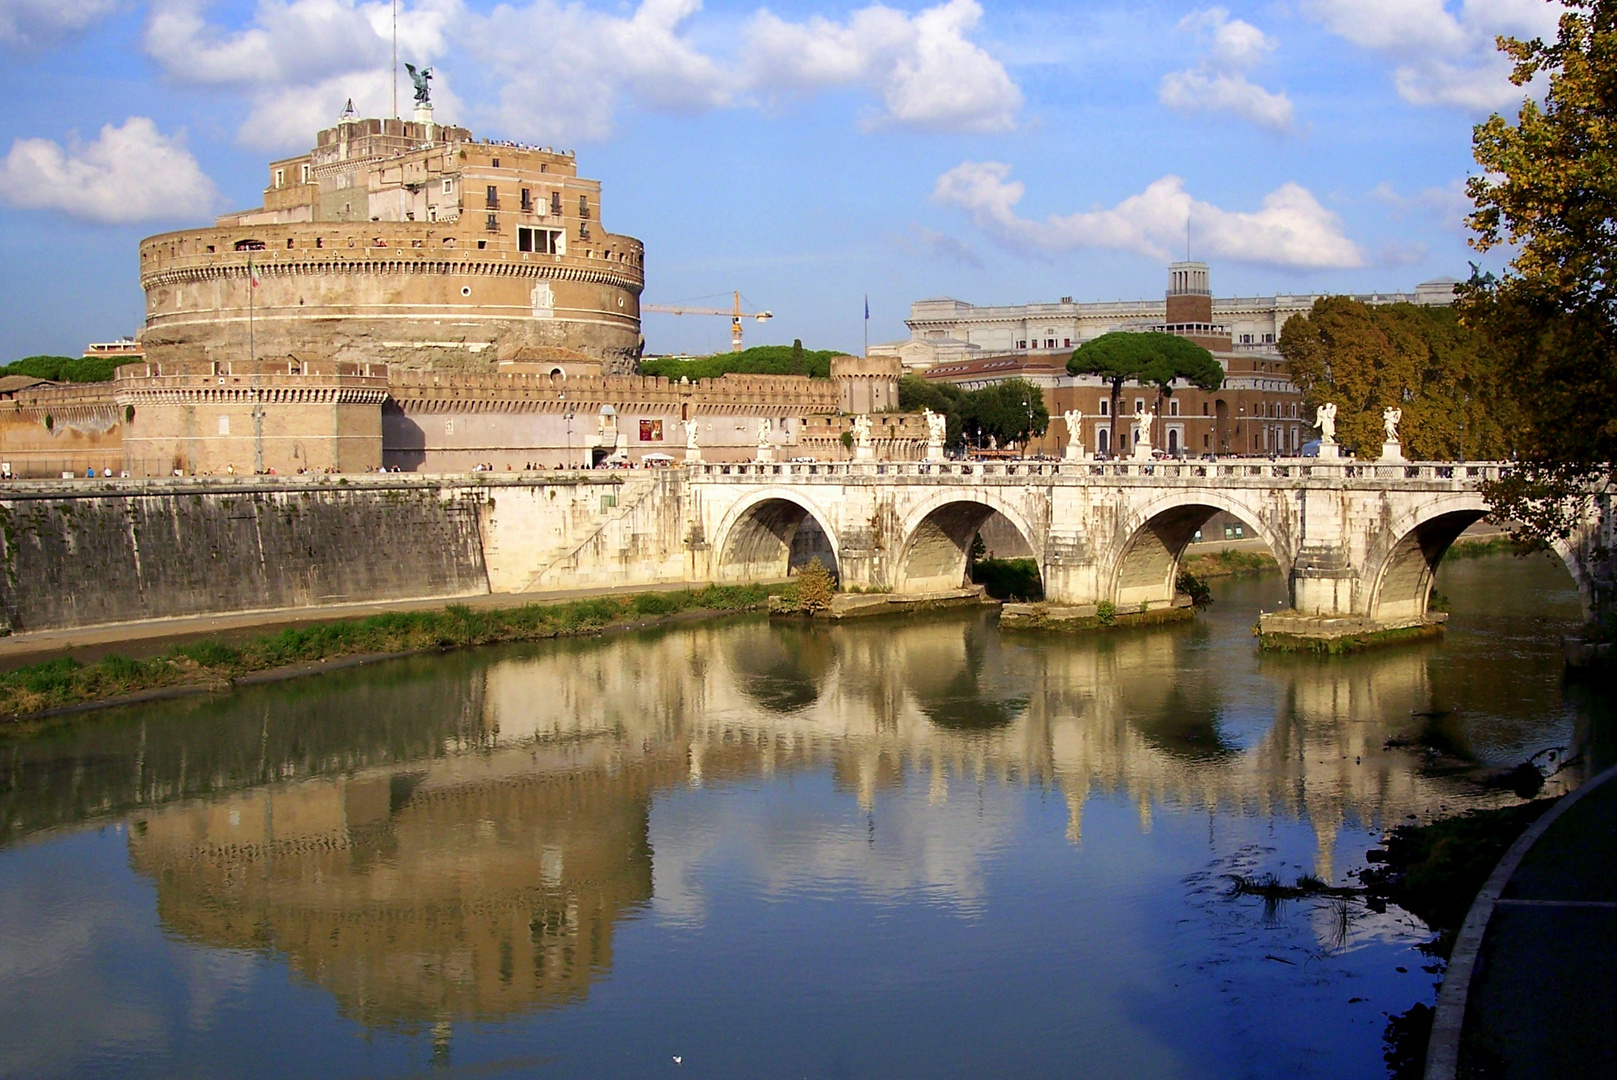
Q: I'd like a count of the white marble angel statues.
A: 8